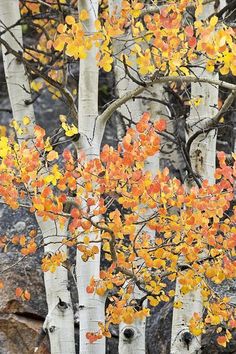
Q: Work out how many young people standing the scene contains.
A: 0